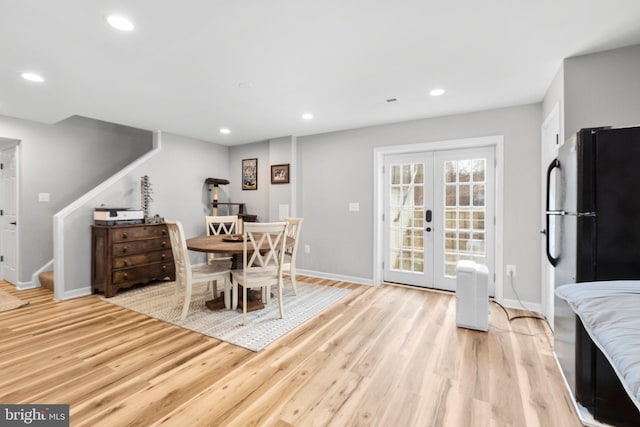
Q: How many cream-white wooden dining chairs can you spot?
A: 4